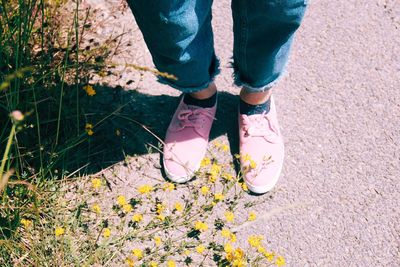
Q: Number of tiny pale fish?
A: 0